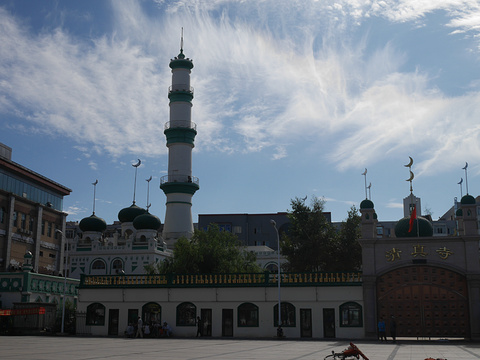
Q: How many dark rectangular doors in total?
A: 6